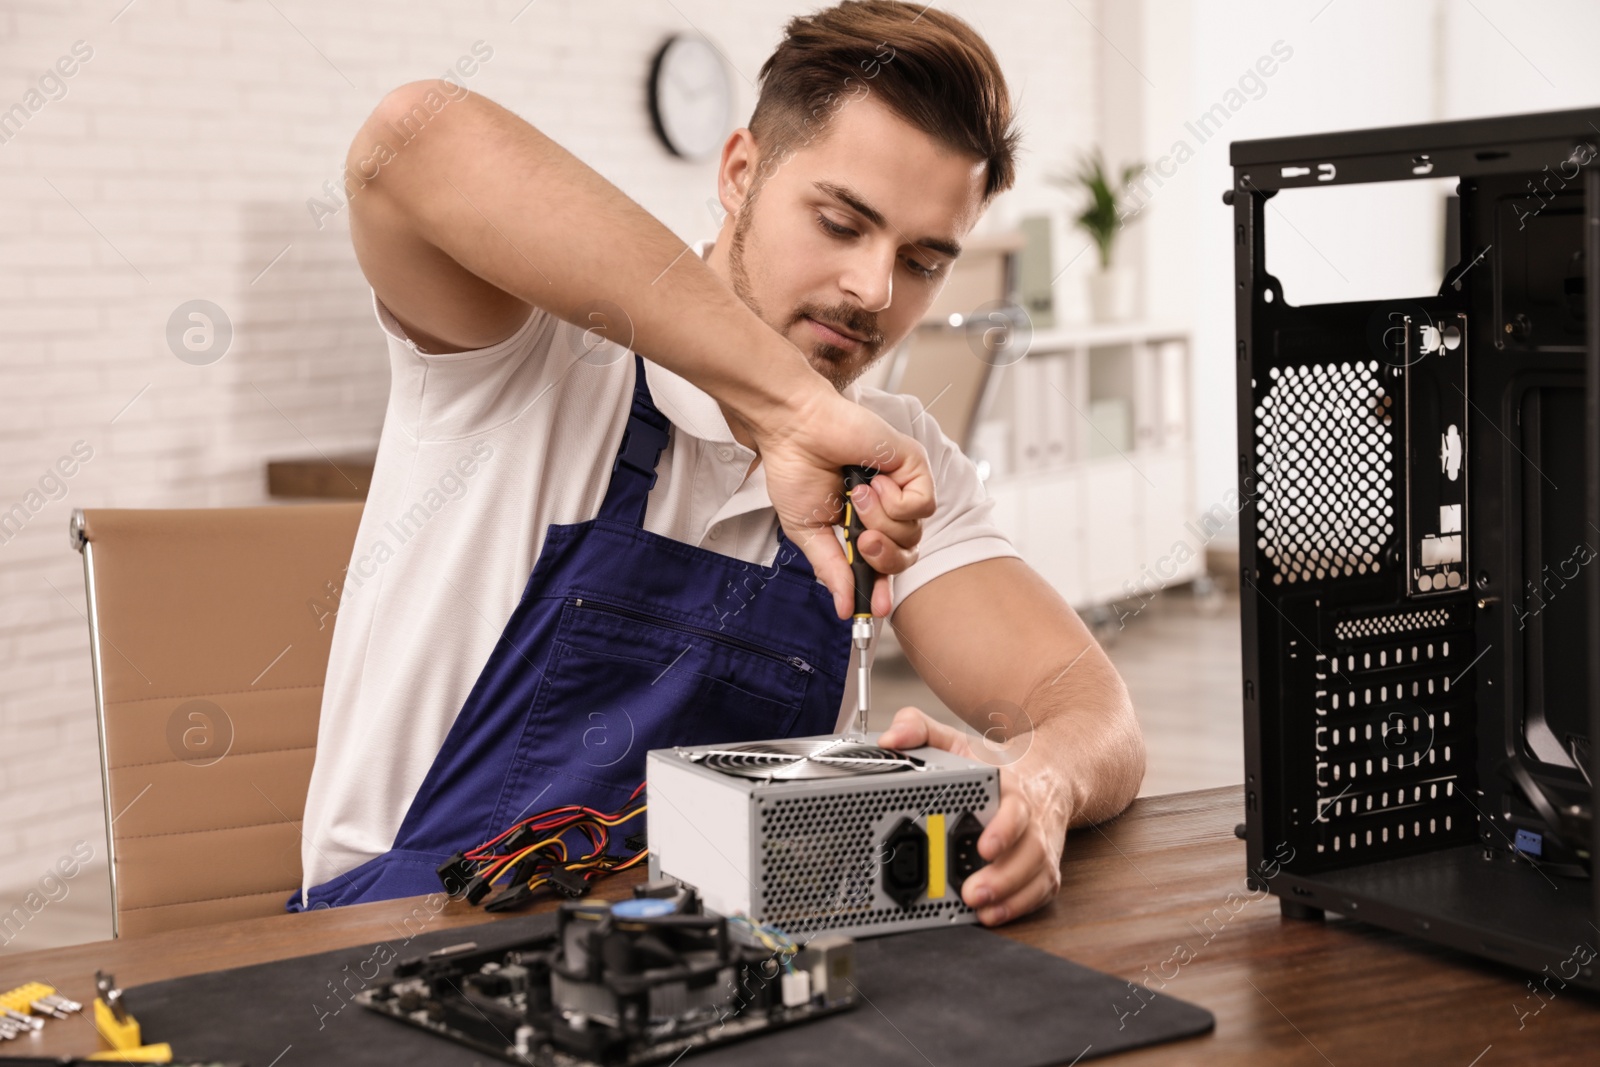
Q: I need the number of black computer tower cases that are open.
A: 1